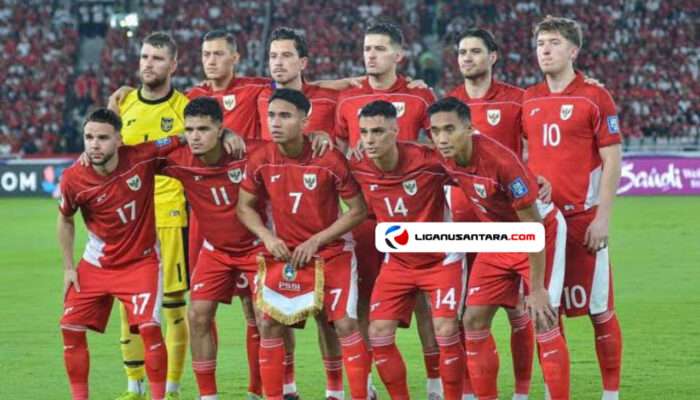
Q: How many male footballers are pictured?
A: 11